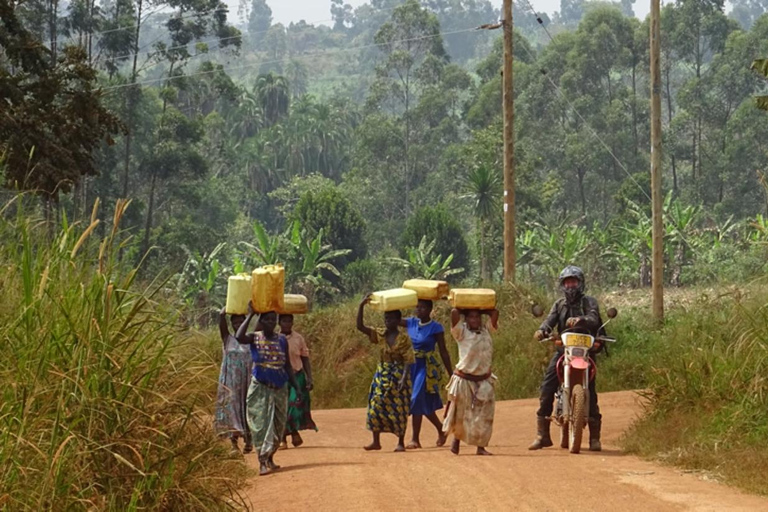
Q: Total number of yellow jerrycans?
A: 6